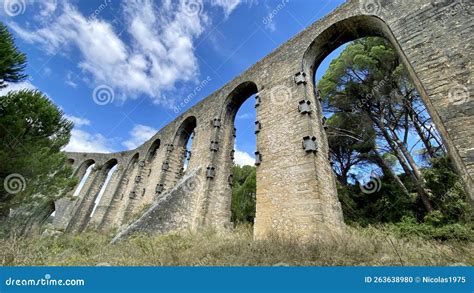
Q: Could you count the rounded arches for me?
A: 8